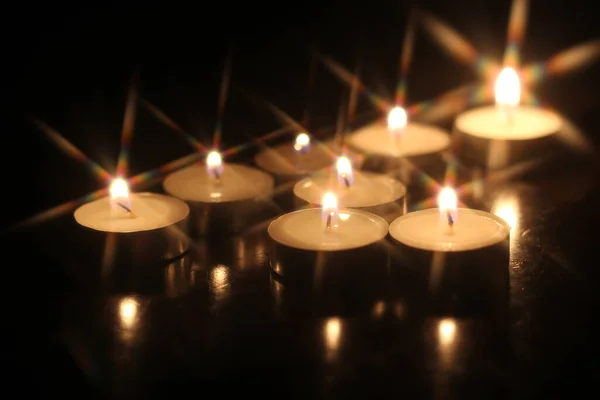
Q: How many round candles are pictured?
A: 8